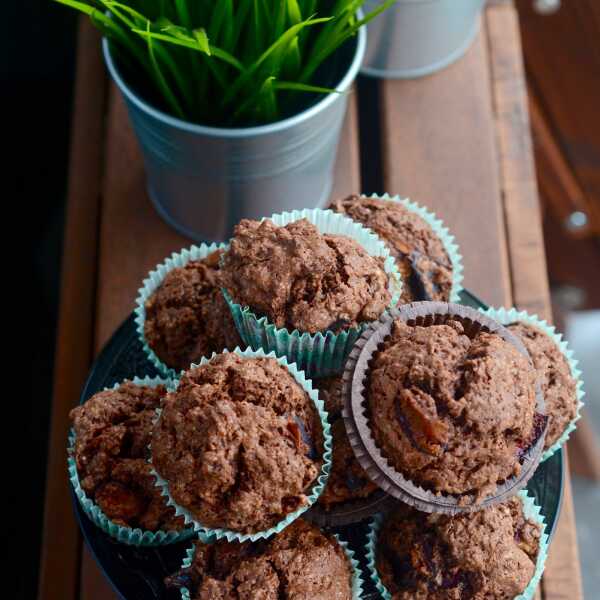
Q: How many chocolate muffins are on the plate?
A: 10